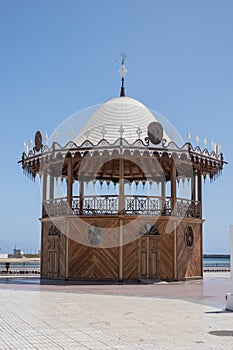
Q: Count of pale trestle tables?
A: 0